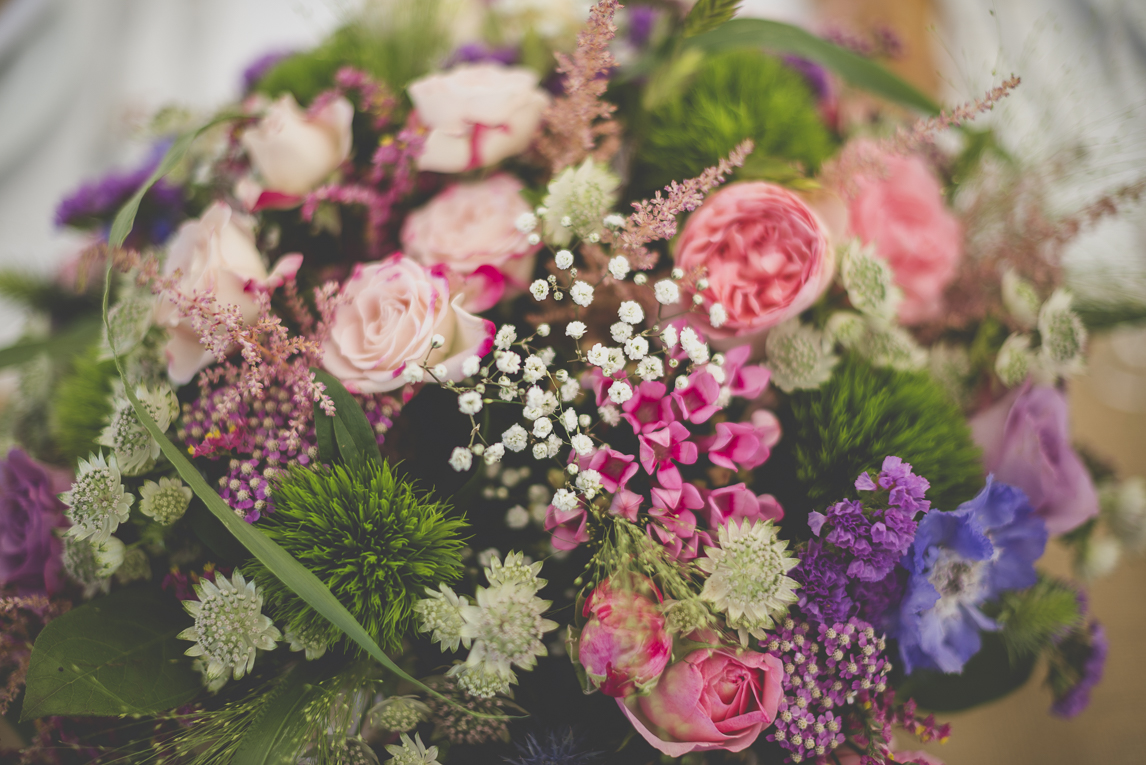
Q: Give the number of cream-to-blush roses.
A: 5